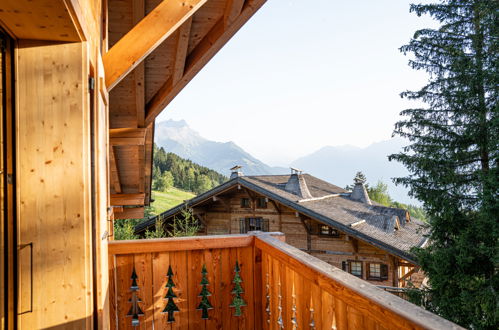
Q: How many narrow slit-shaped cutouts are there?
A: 5